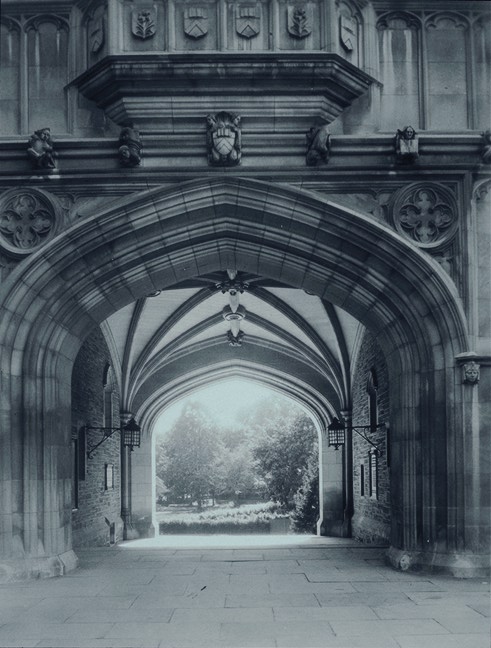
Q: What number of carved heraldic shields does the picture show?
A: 7